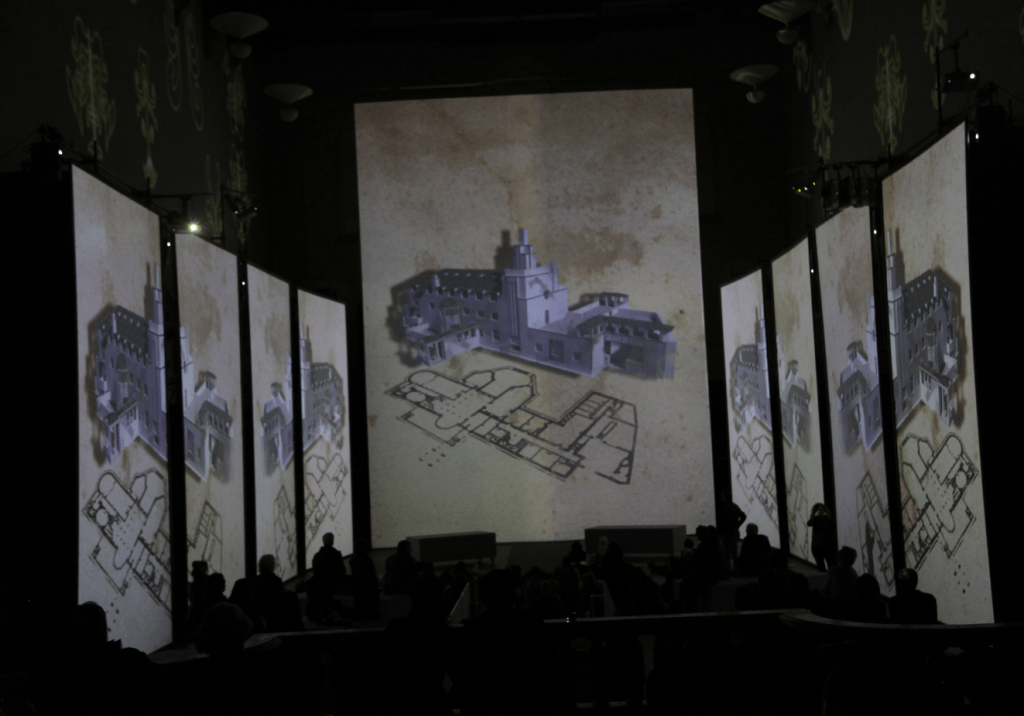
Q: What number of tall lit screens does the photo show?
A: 9